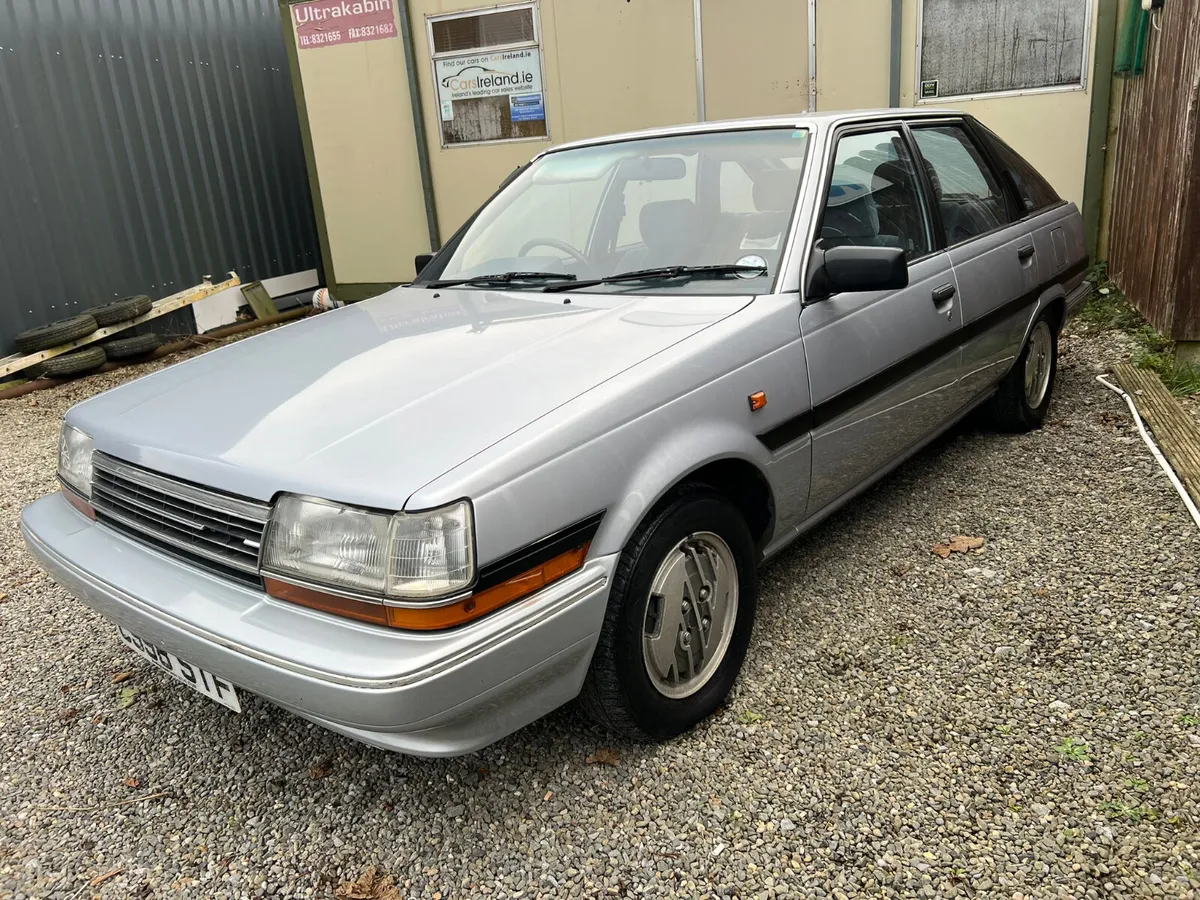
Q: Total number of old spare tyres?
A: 4